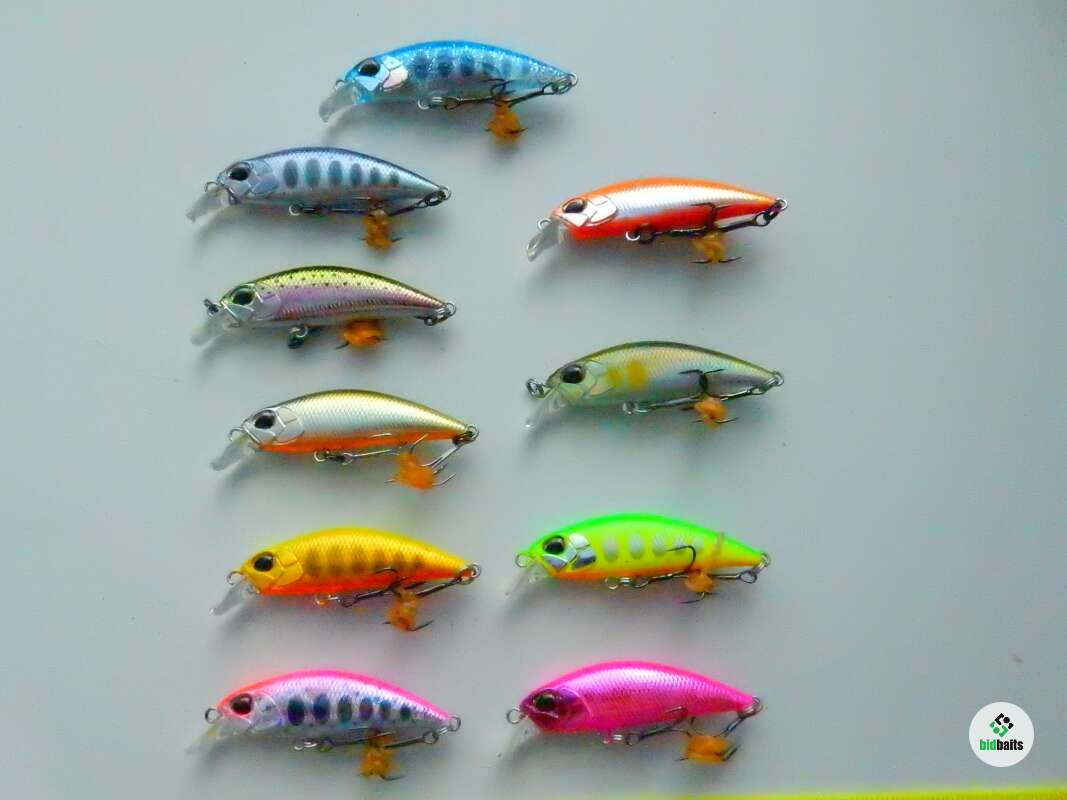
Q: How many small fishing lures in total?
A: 10